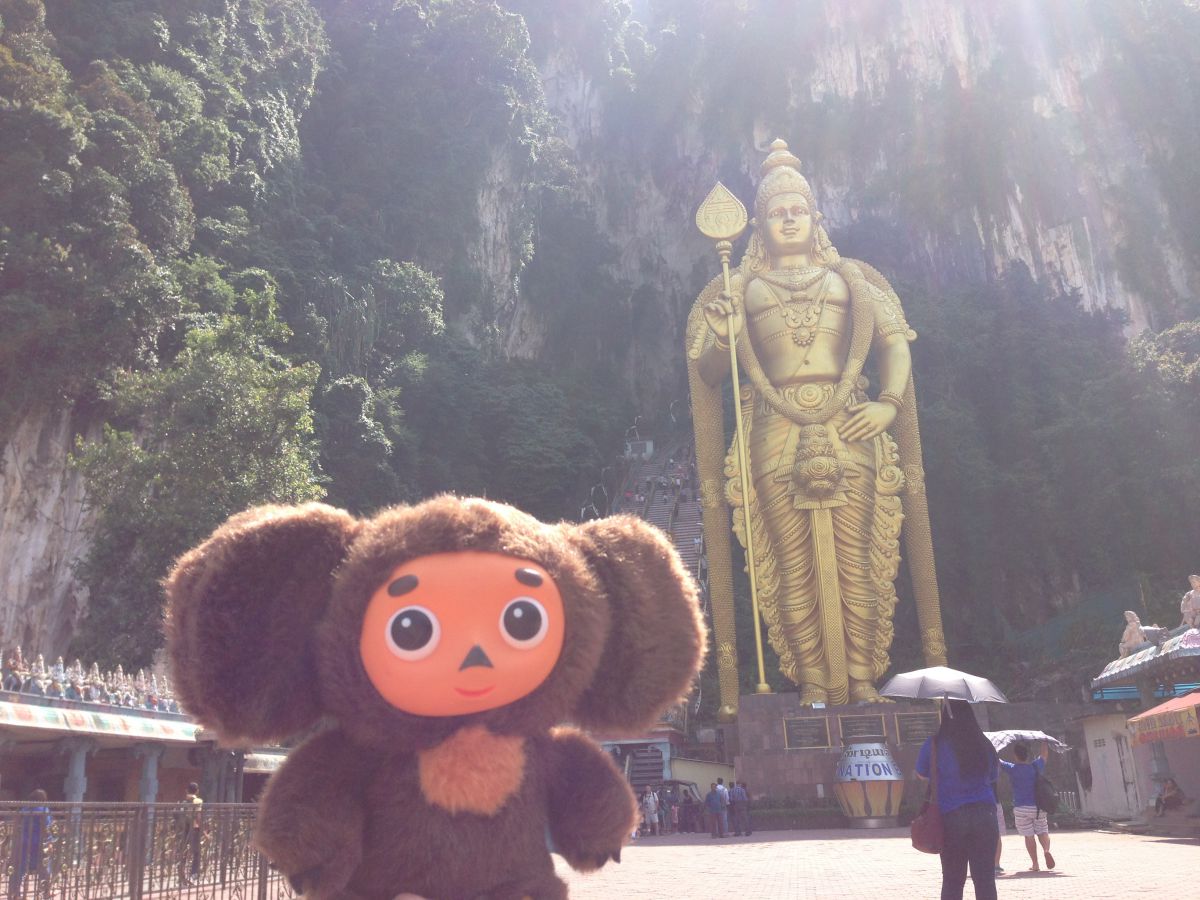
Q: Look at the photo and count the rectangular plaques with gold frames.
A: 3